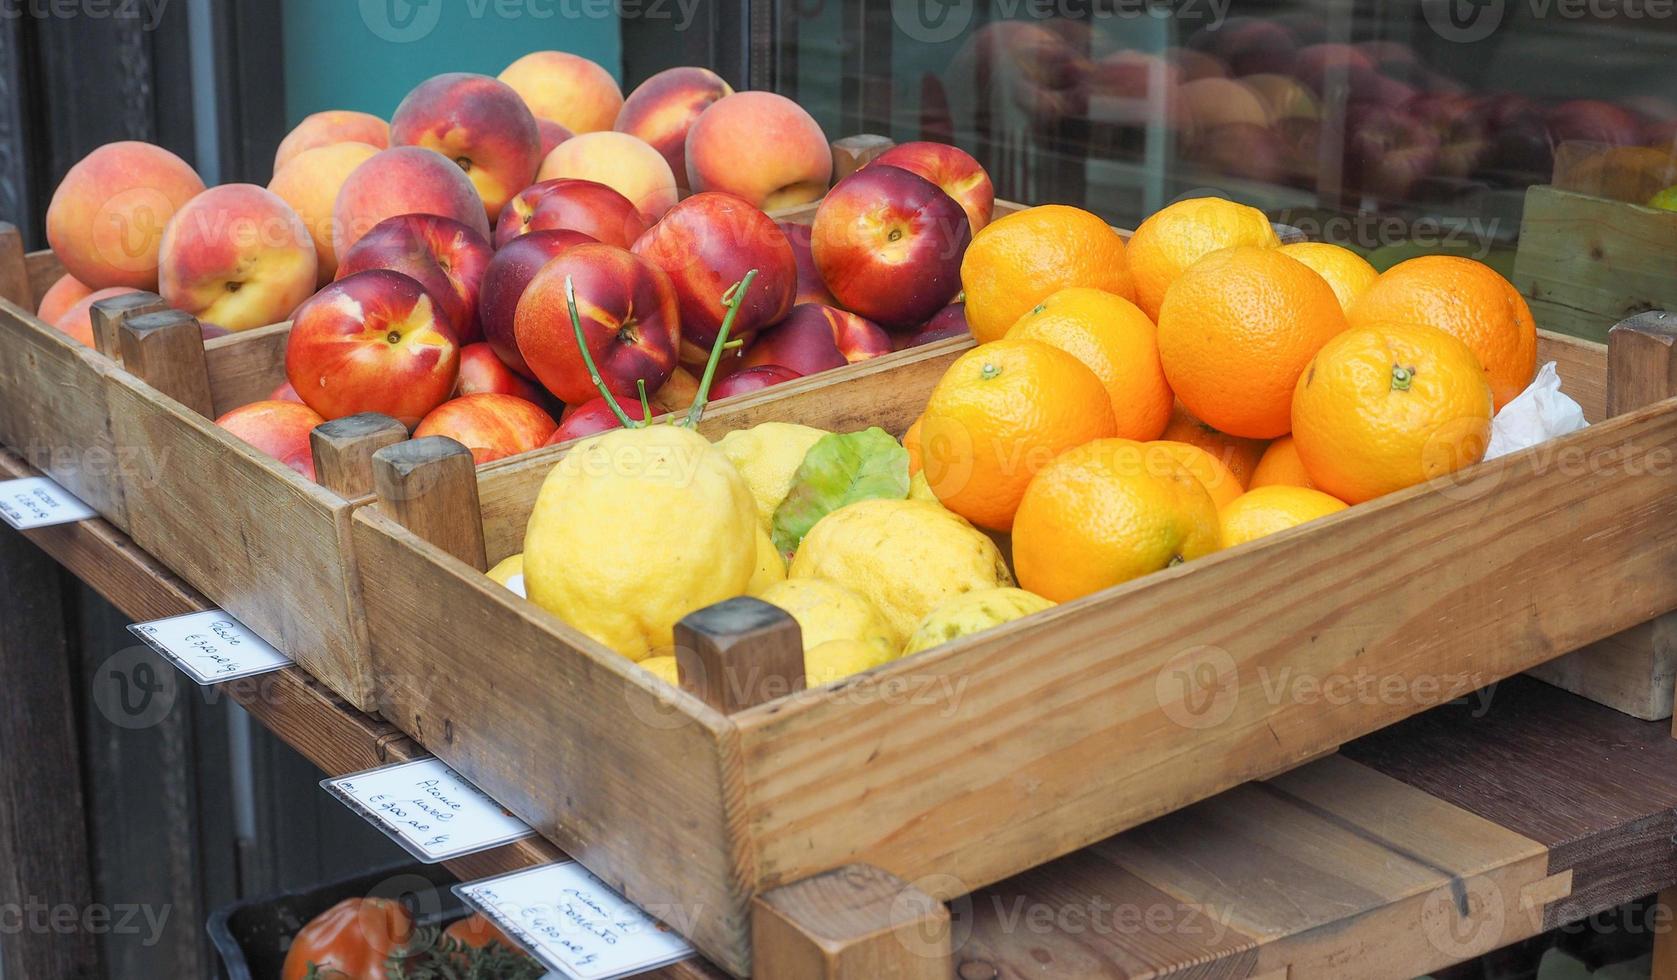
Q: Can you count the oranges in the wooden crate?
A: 14